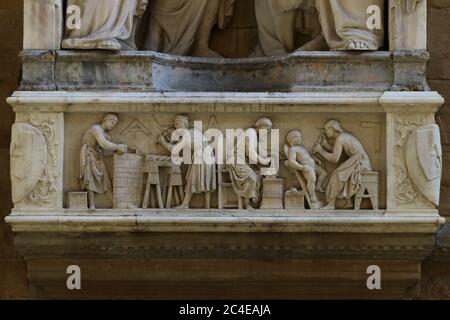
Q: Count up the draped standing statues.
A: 4